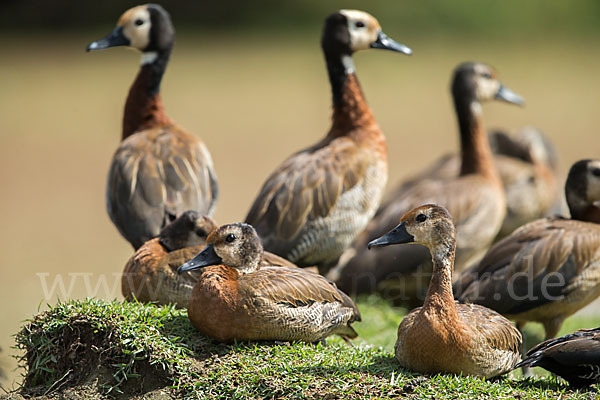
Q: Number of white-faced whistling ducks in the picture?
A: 9